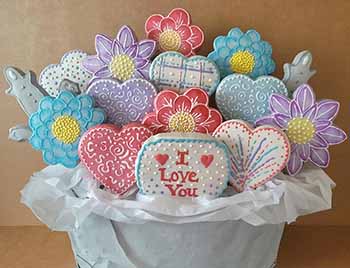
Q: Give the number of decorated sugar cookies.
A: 15